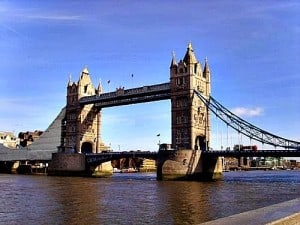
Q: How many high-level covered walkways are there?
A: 2